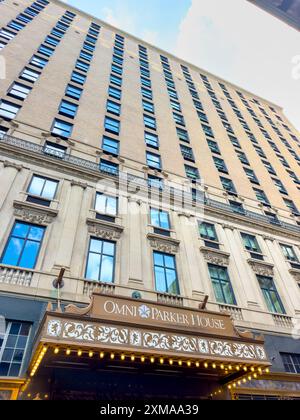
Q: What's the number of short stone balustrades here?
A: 5